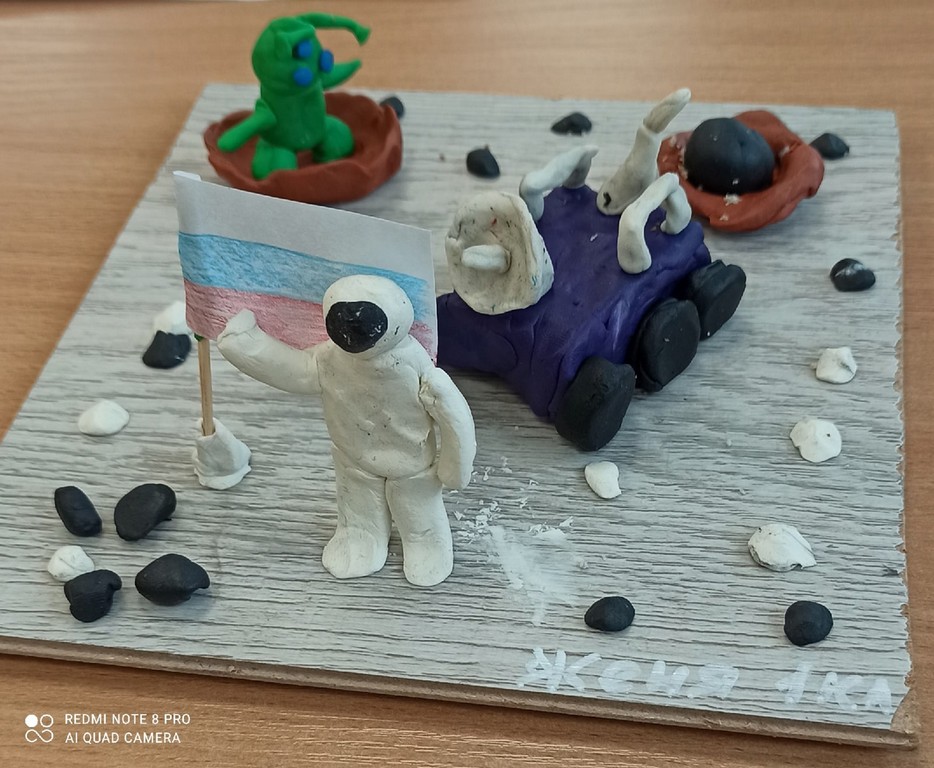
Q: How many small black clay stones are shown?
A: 12